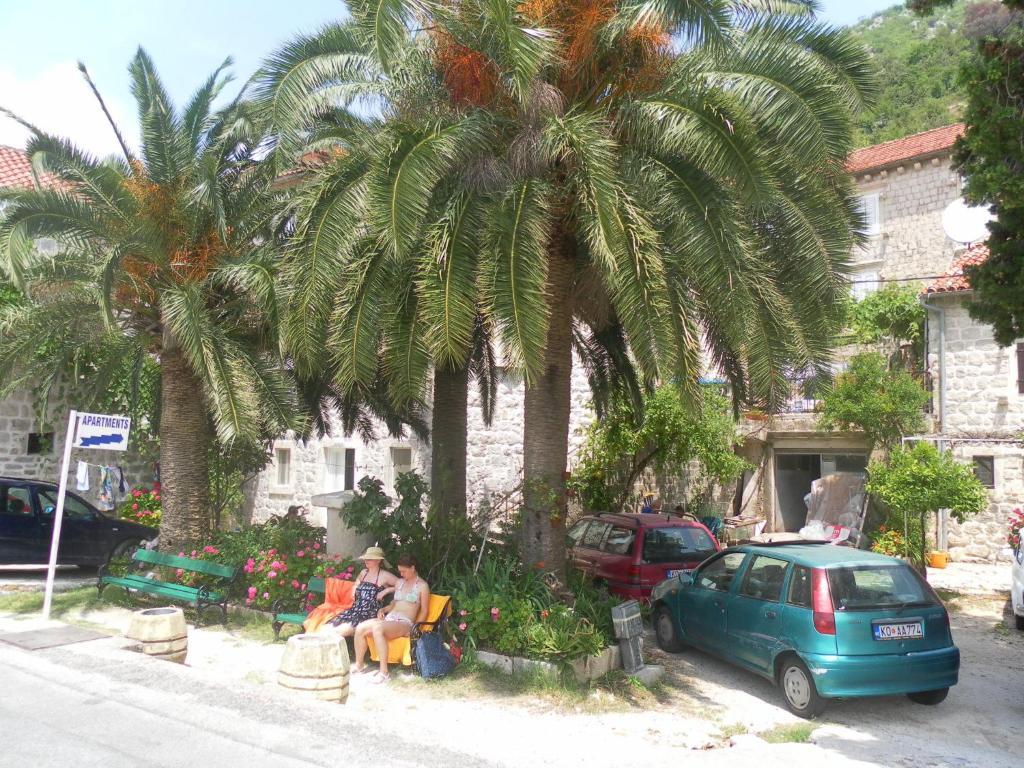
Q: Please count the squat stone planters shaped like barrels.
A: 2